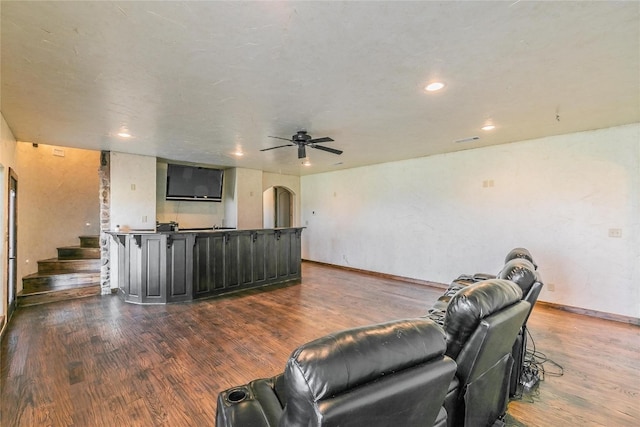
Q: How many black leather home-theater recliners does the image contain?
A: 4